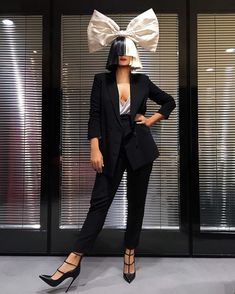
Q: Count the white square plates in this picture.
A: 0